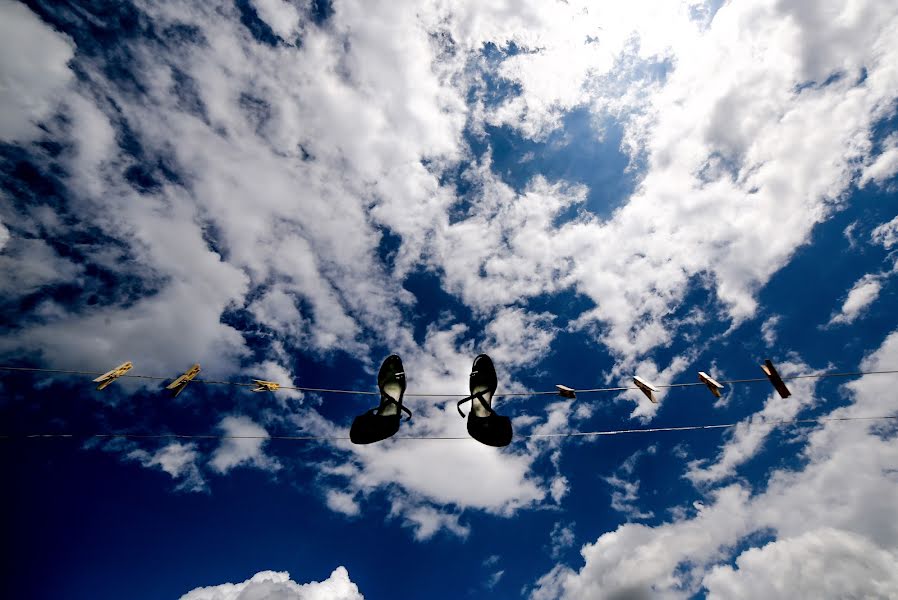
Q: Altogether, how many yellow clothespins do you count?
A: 3